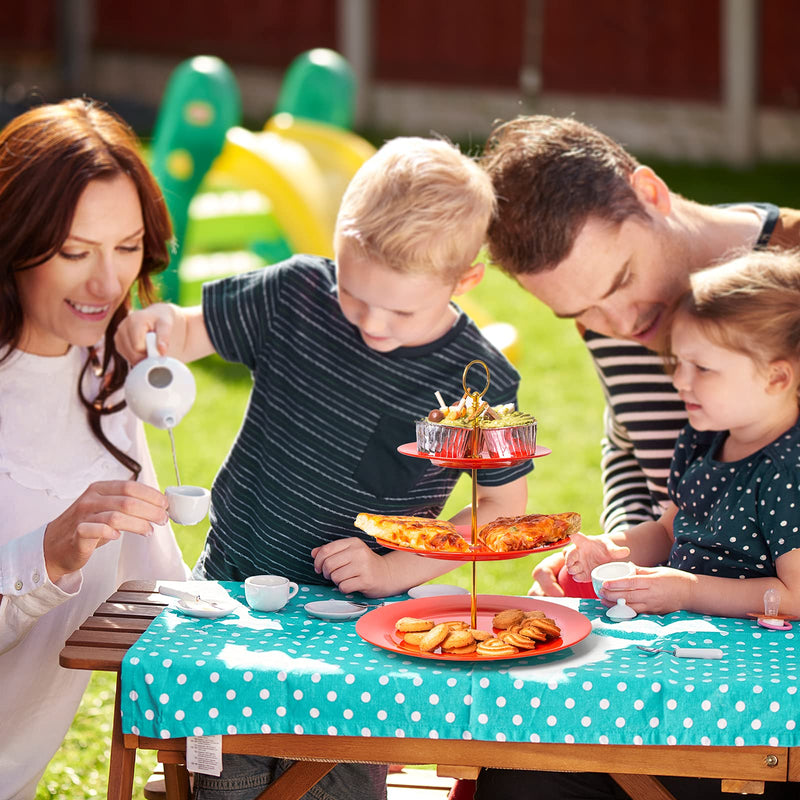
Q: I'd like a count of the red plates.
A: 3